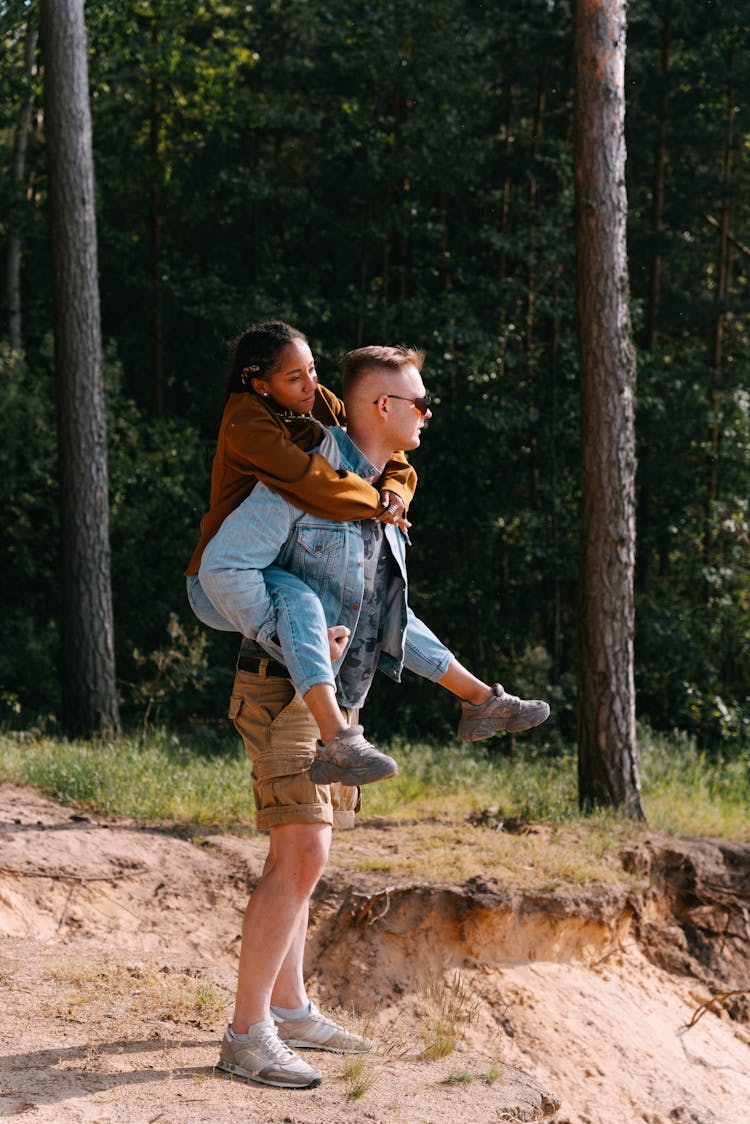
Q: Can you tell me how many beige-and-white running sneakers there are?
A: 2